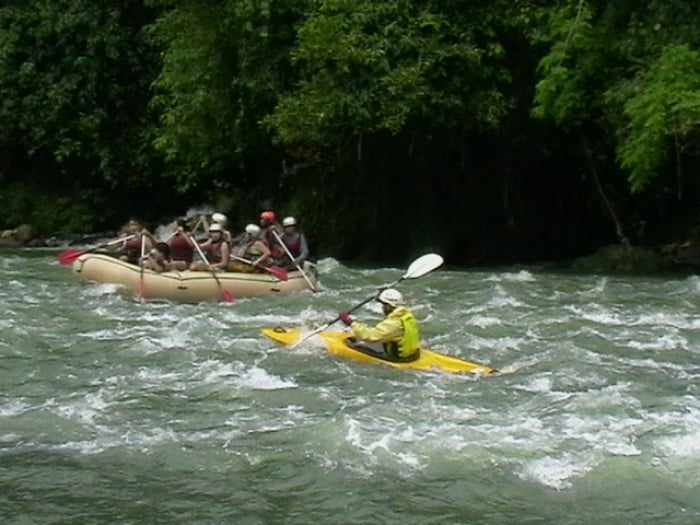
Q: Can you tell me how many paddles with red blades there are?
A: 4